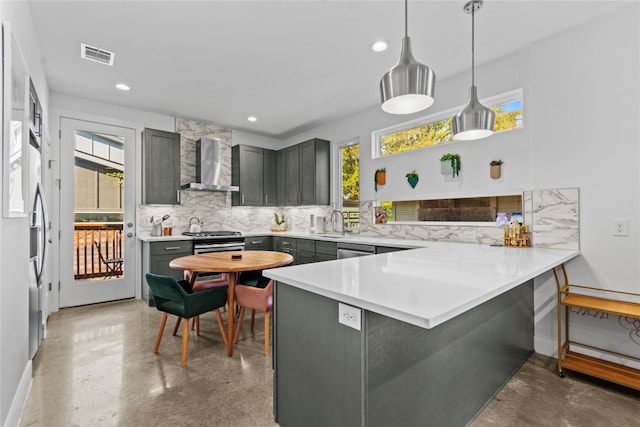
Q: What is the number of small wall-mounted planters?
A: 4